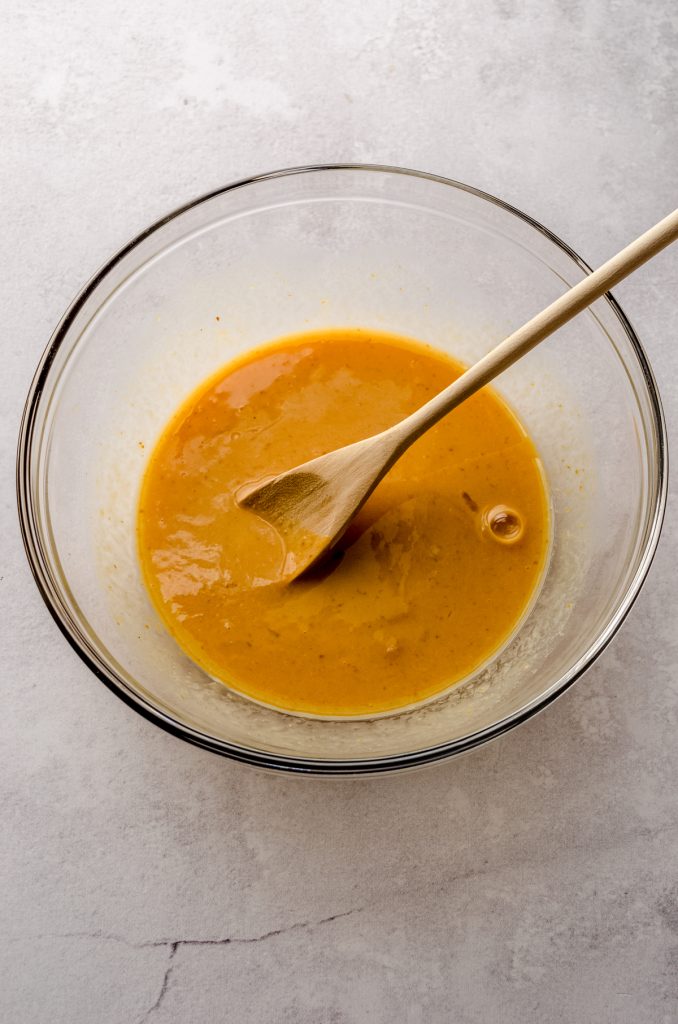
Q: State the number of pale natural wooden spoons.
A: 1